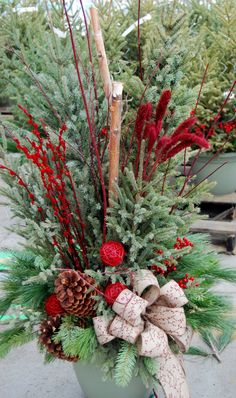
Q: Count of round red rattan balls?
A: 3